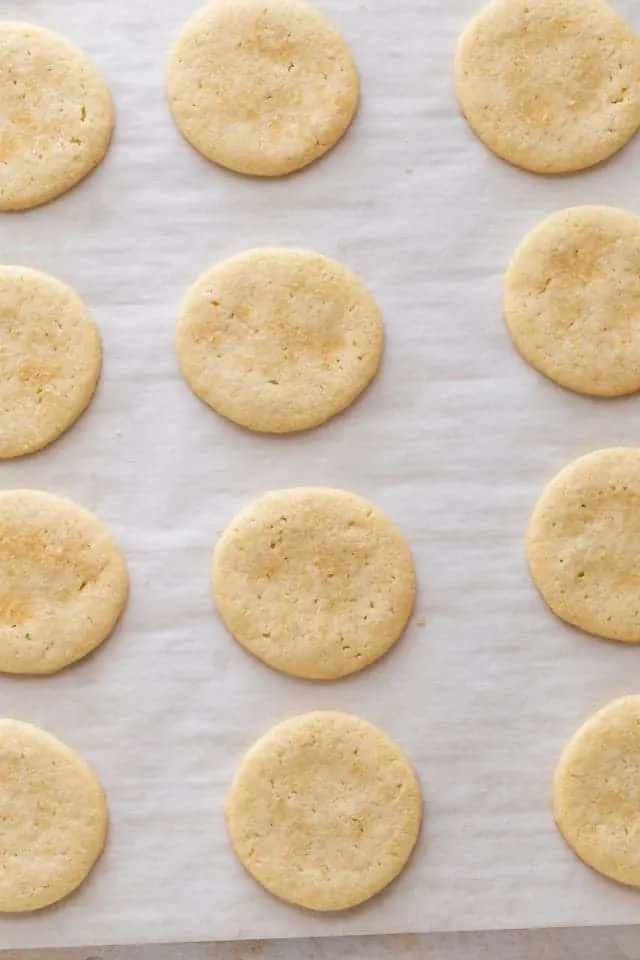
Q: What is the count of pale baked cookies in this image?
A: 12